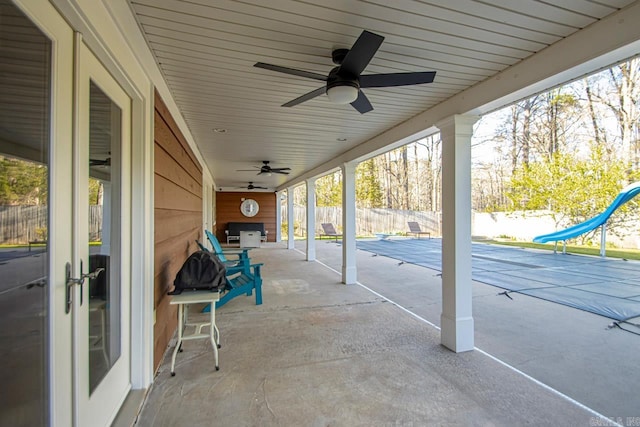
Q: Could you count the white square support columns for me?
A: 5